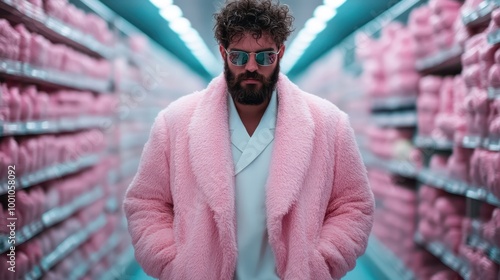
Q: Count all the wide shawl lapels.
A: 2